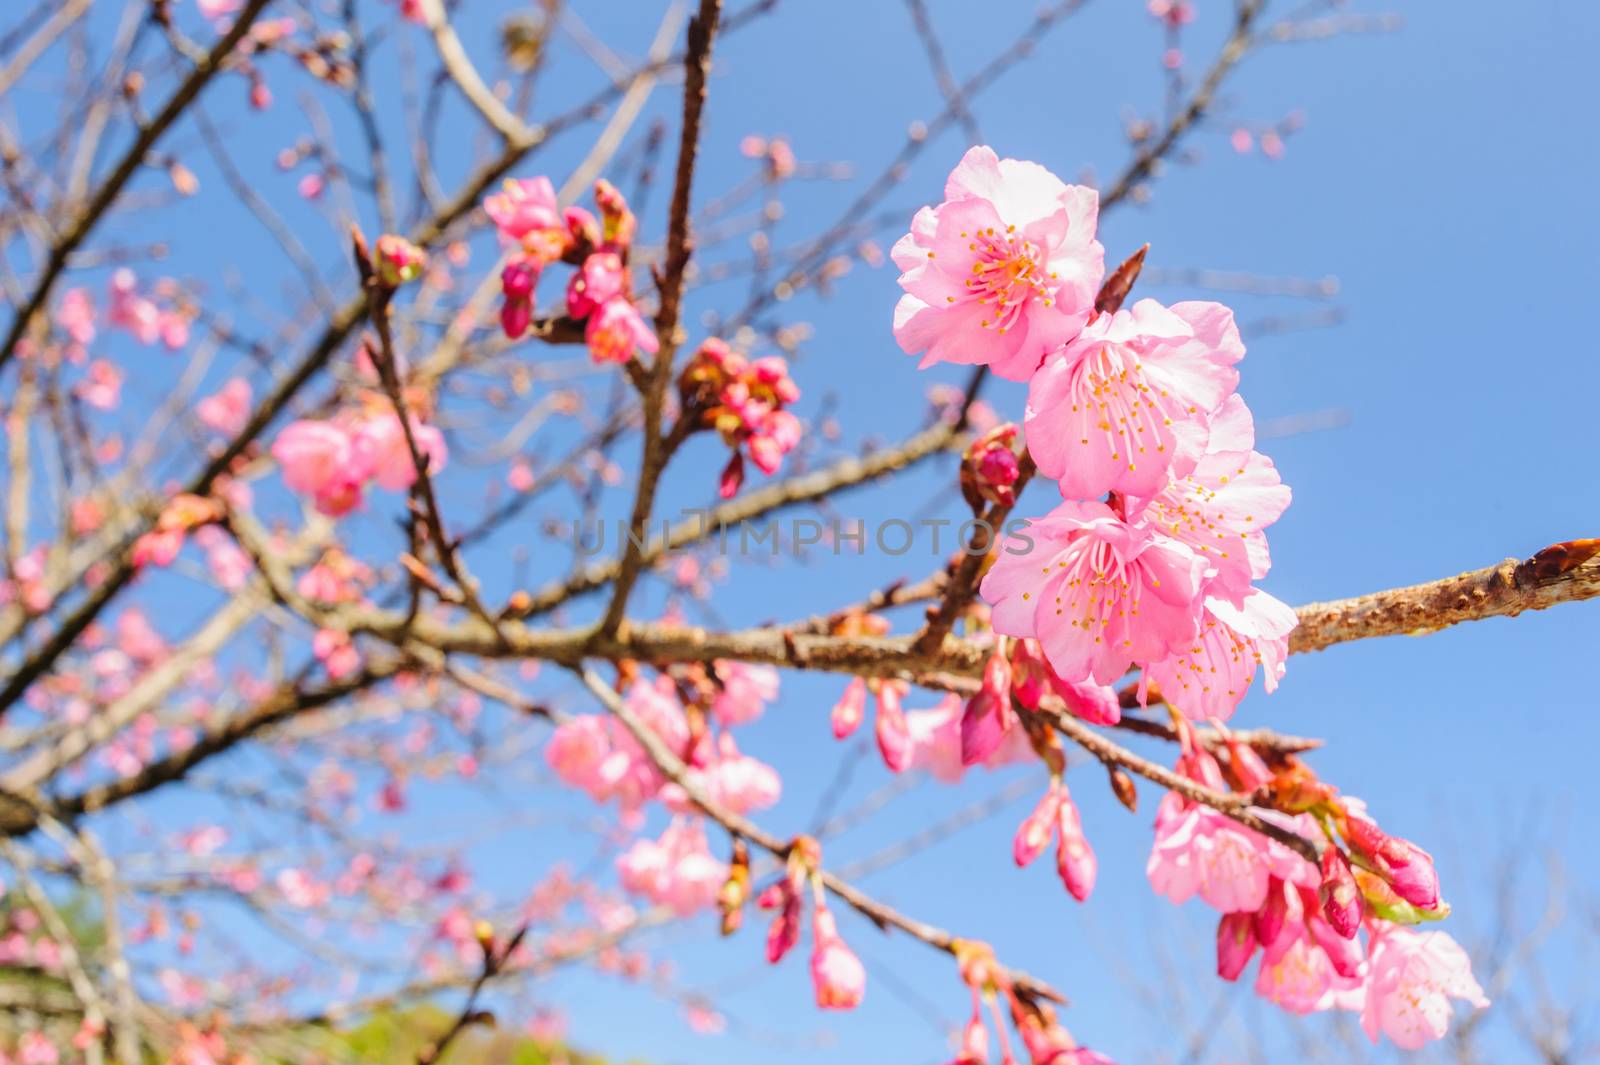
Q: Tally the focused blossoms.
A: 5